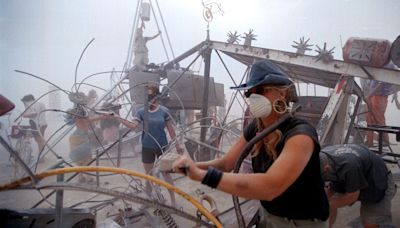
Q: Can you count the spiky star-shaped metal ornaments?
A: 4